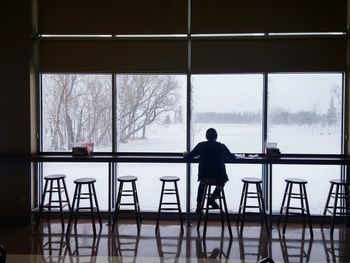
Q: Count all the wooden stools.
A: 8